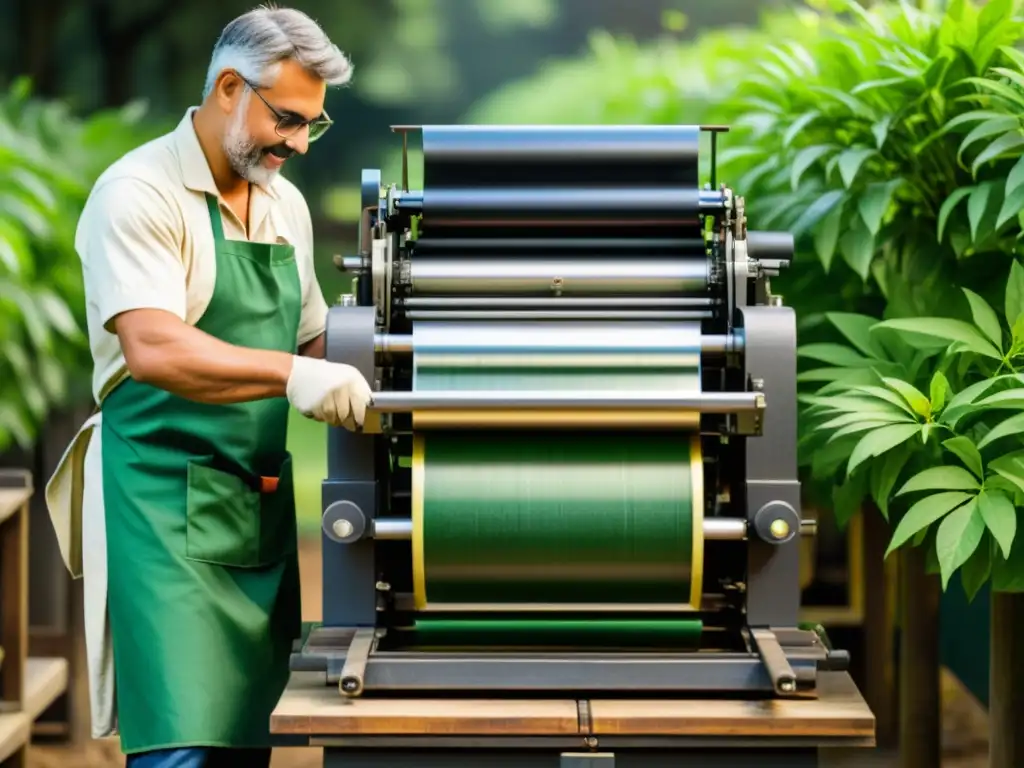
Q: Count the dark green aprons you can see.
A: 1